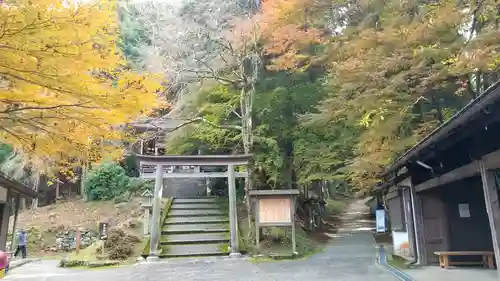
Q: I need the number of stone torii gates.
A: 1